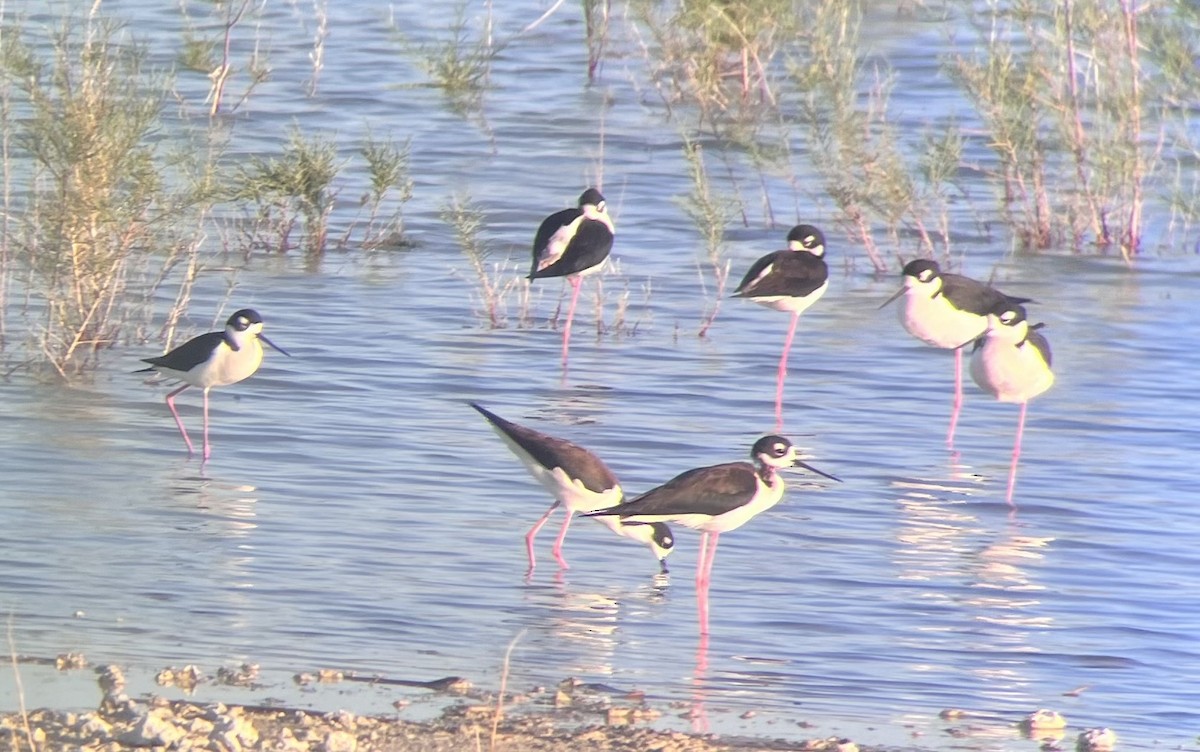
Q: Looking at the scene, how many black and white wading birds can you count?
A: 7